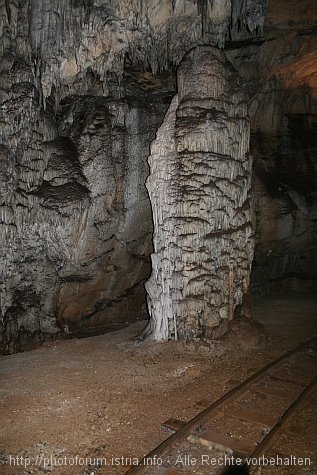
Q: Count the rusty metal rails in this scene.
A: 2